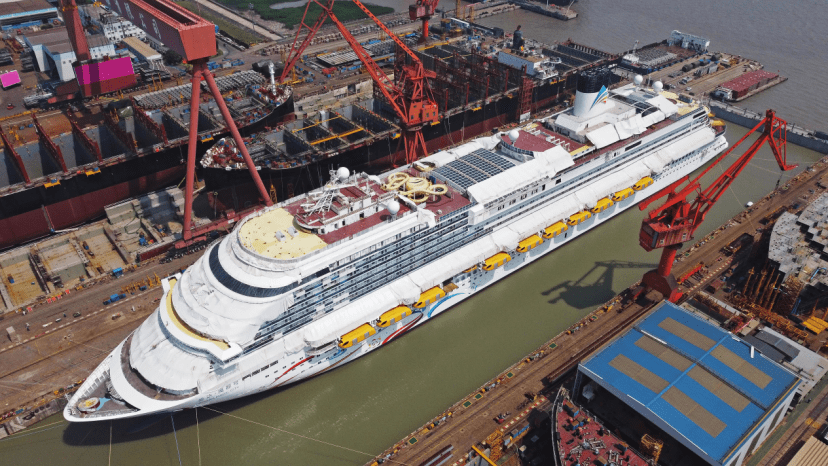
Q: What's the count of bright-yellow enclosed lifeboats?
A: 10